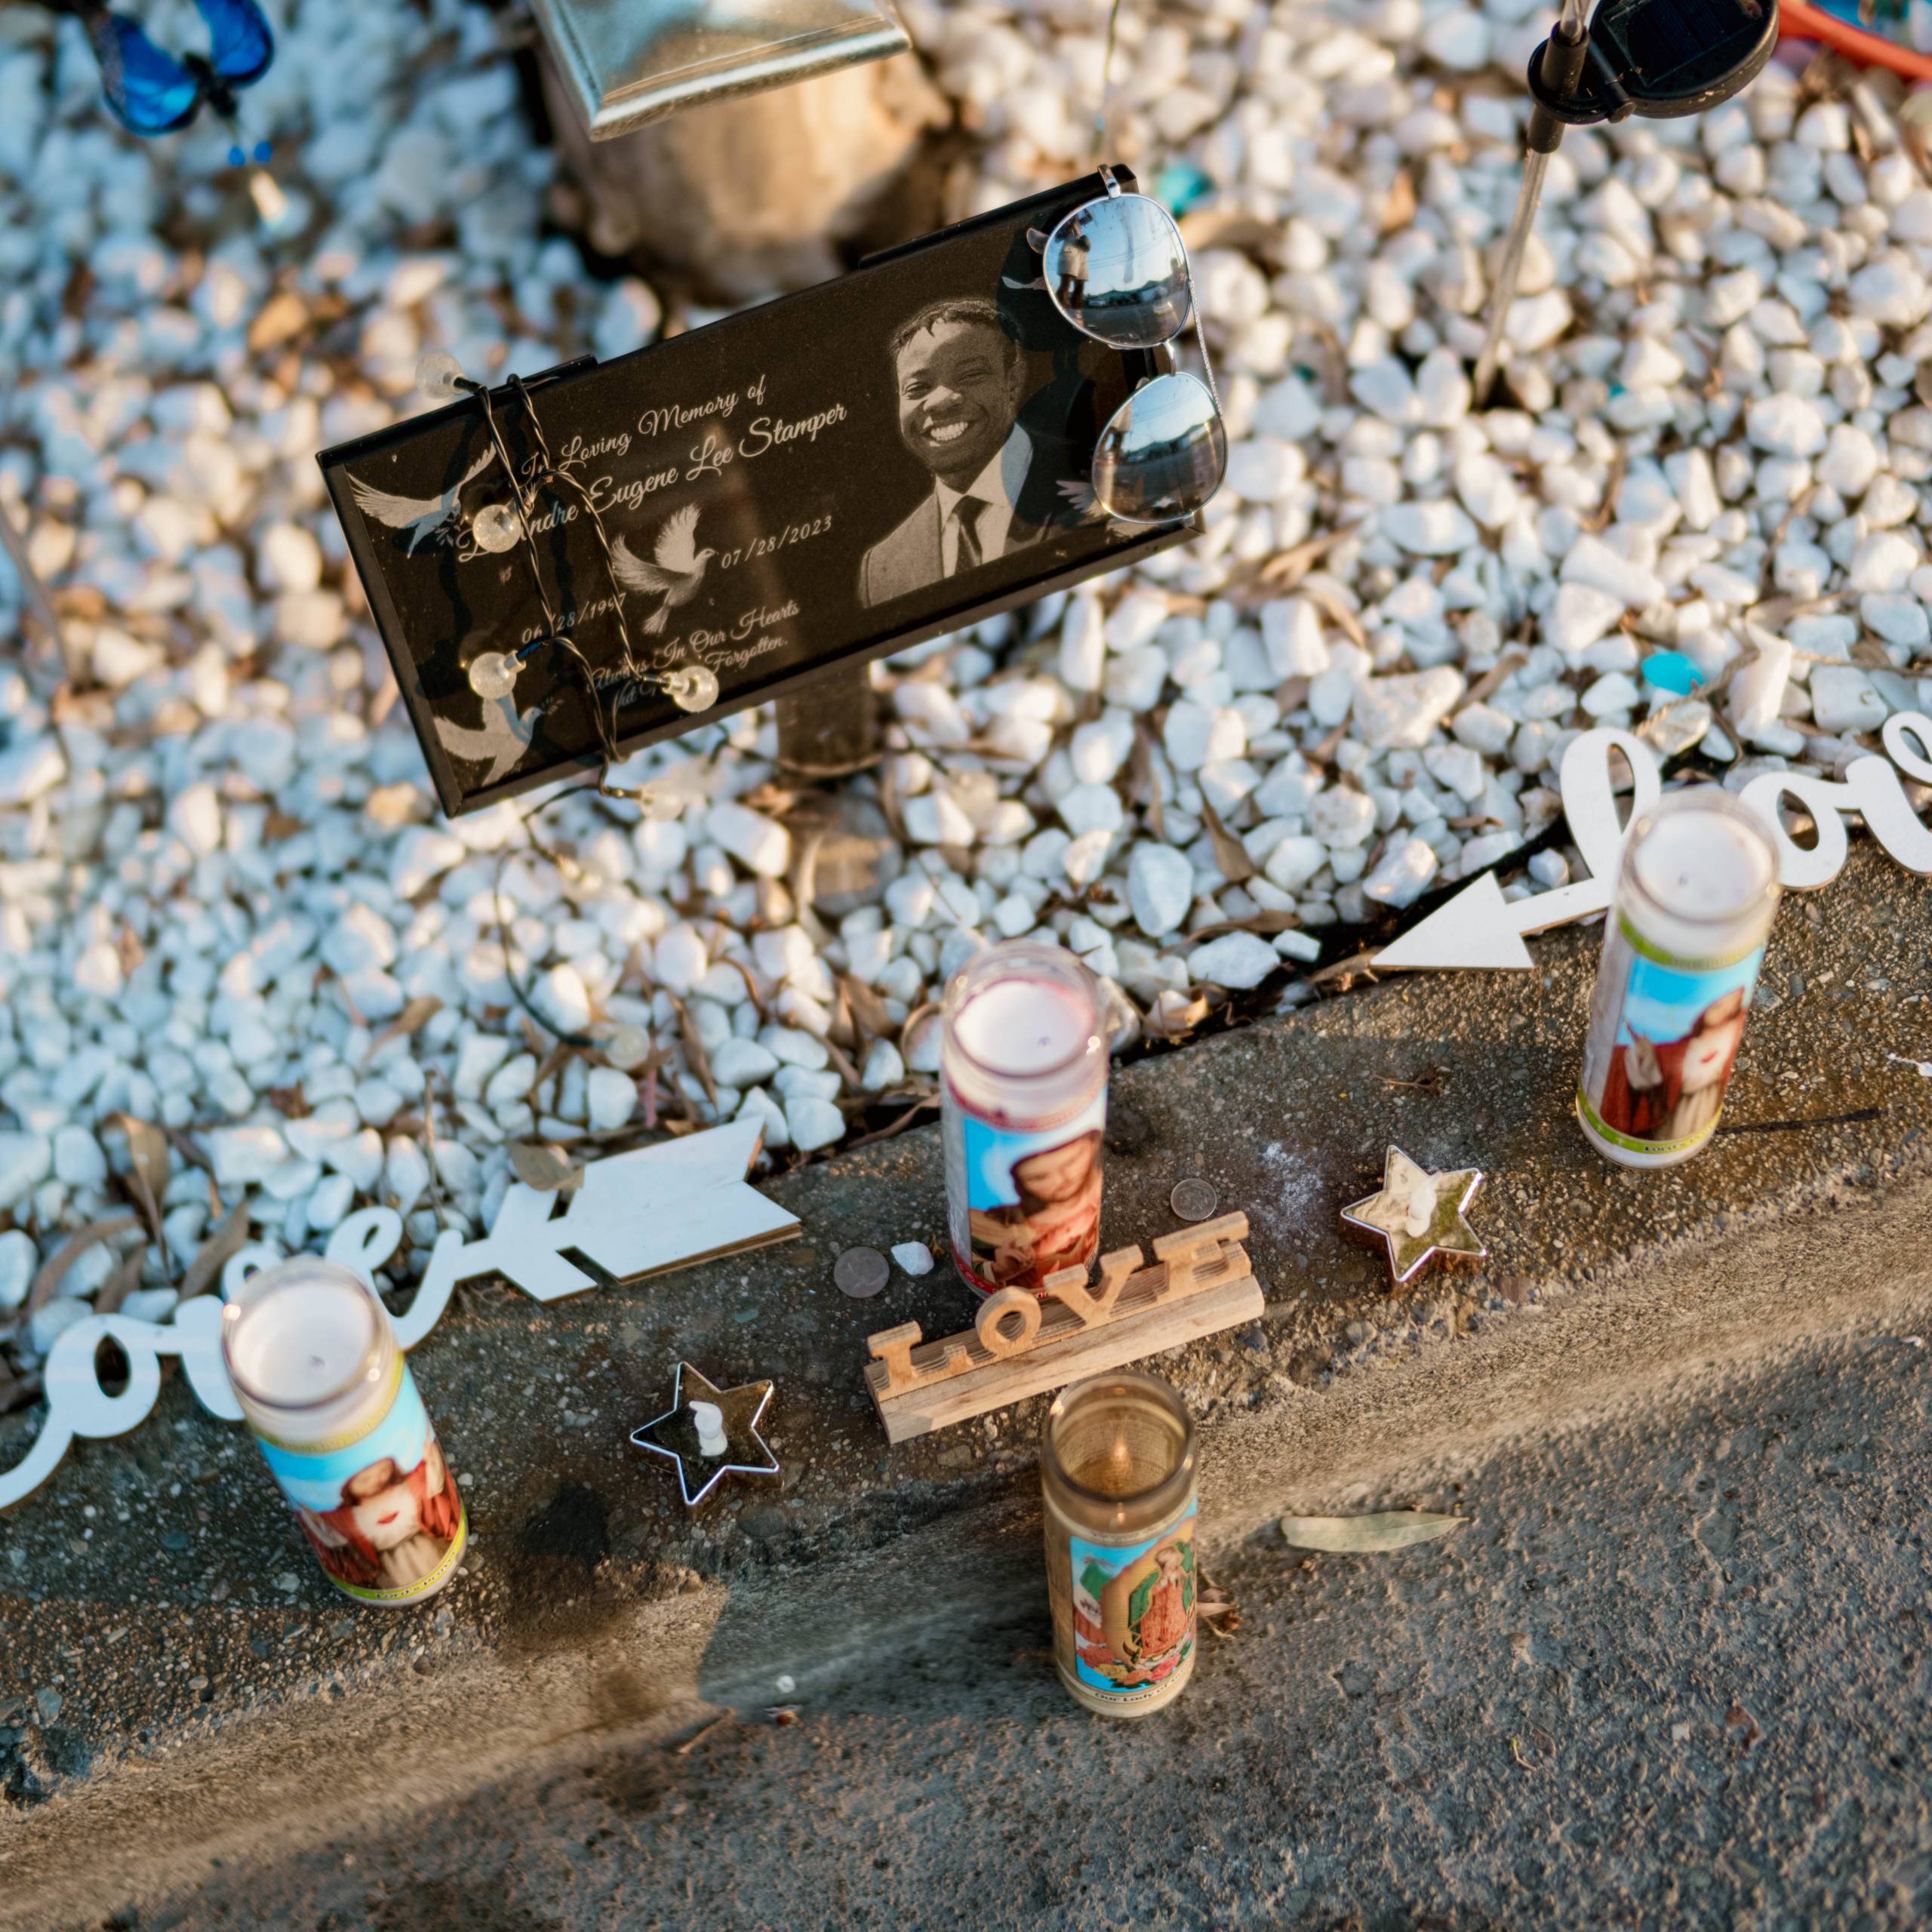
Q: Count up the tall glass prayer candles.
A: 4